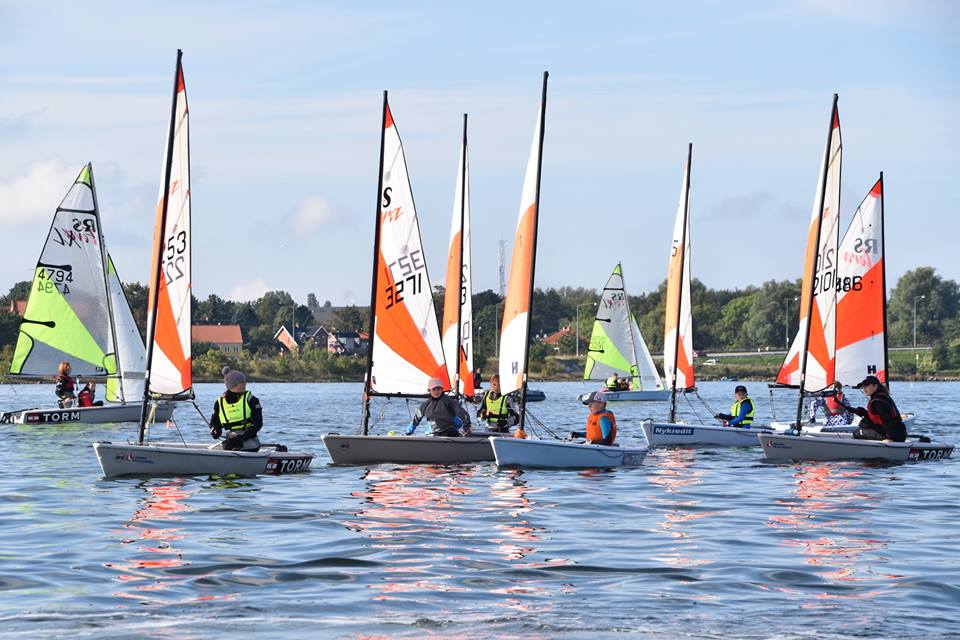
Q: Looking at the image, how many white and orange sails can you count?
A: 7